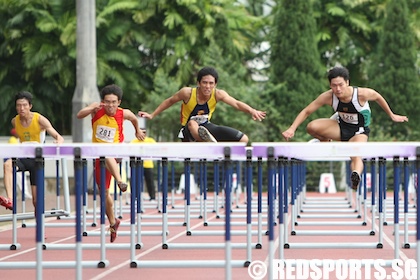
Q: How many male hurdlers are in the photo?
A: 4